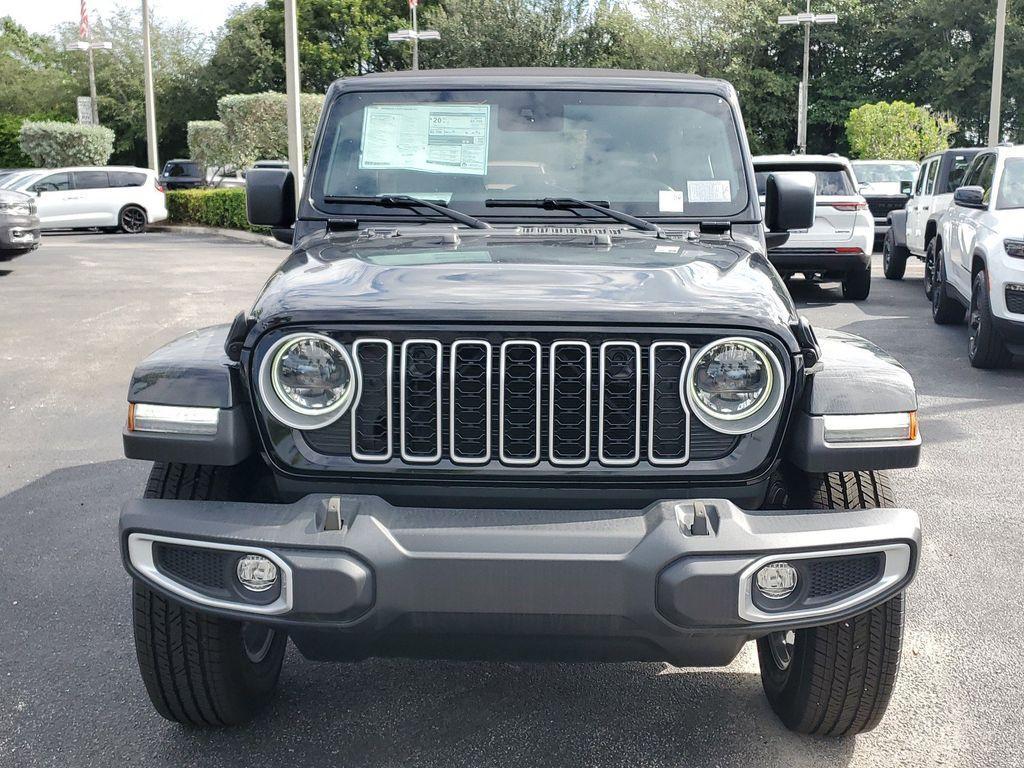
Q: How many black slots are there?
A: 7